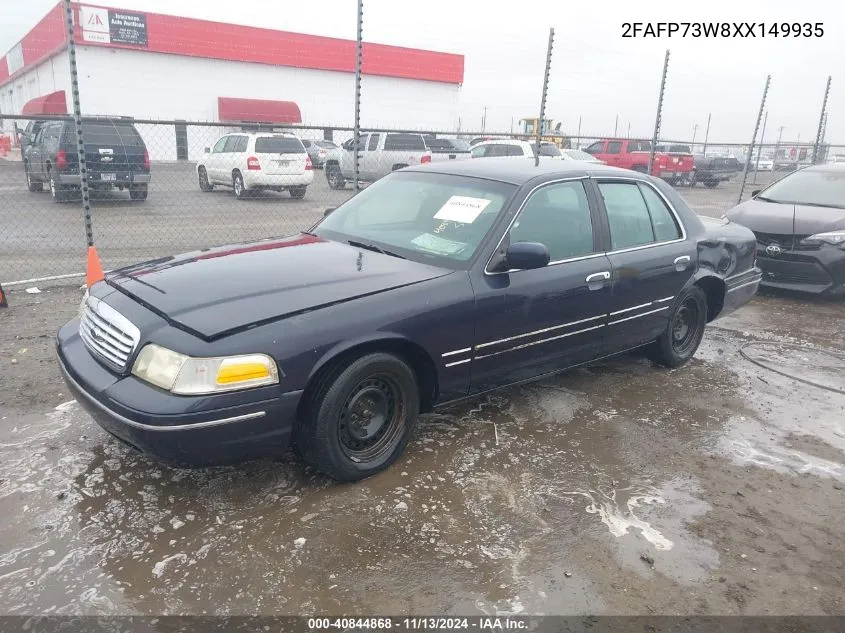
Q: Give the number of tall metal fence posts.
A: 6